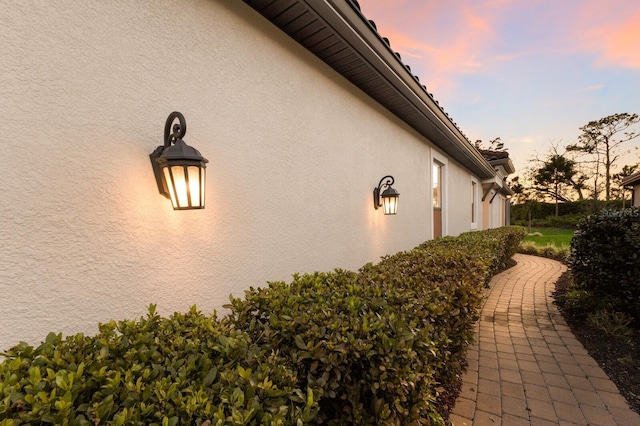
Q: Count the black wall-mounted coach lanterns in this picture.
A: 2